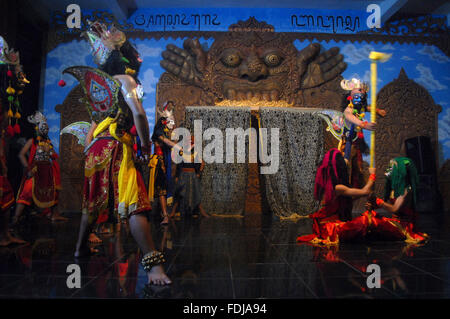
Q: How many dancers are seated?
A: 2